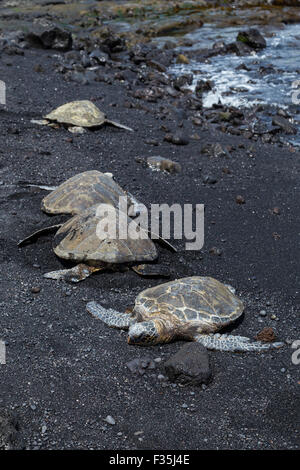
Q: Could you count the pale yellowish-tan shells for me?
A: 1